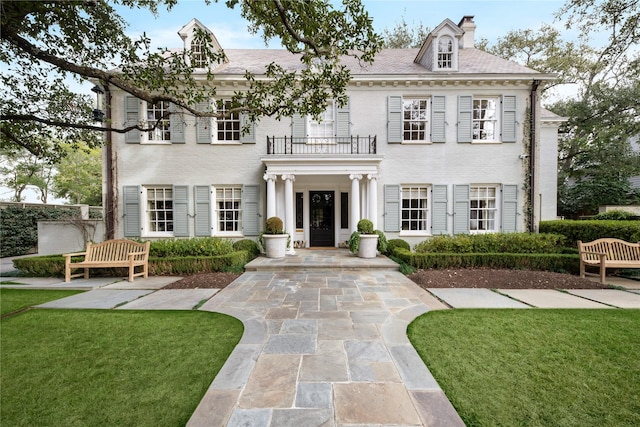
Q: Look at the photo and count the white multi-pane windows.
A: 11